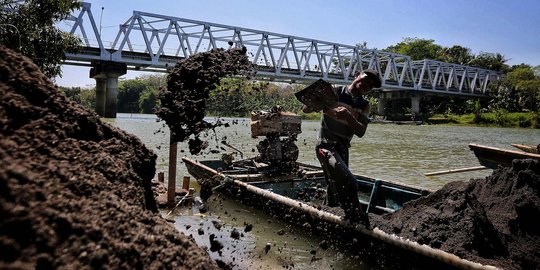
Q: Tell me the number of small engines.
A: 1